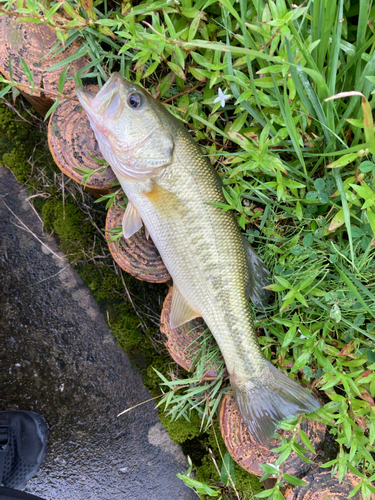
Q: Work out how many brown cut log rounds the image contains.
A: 6